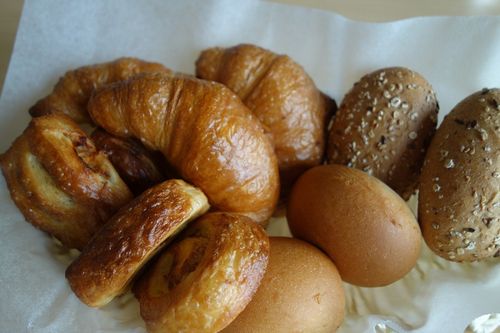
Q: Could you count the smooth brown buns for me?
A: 2